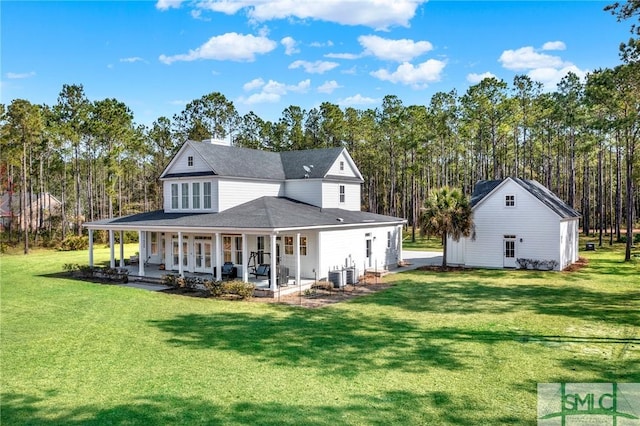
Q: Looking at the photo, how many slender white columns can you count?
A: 9